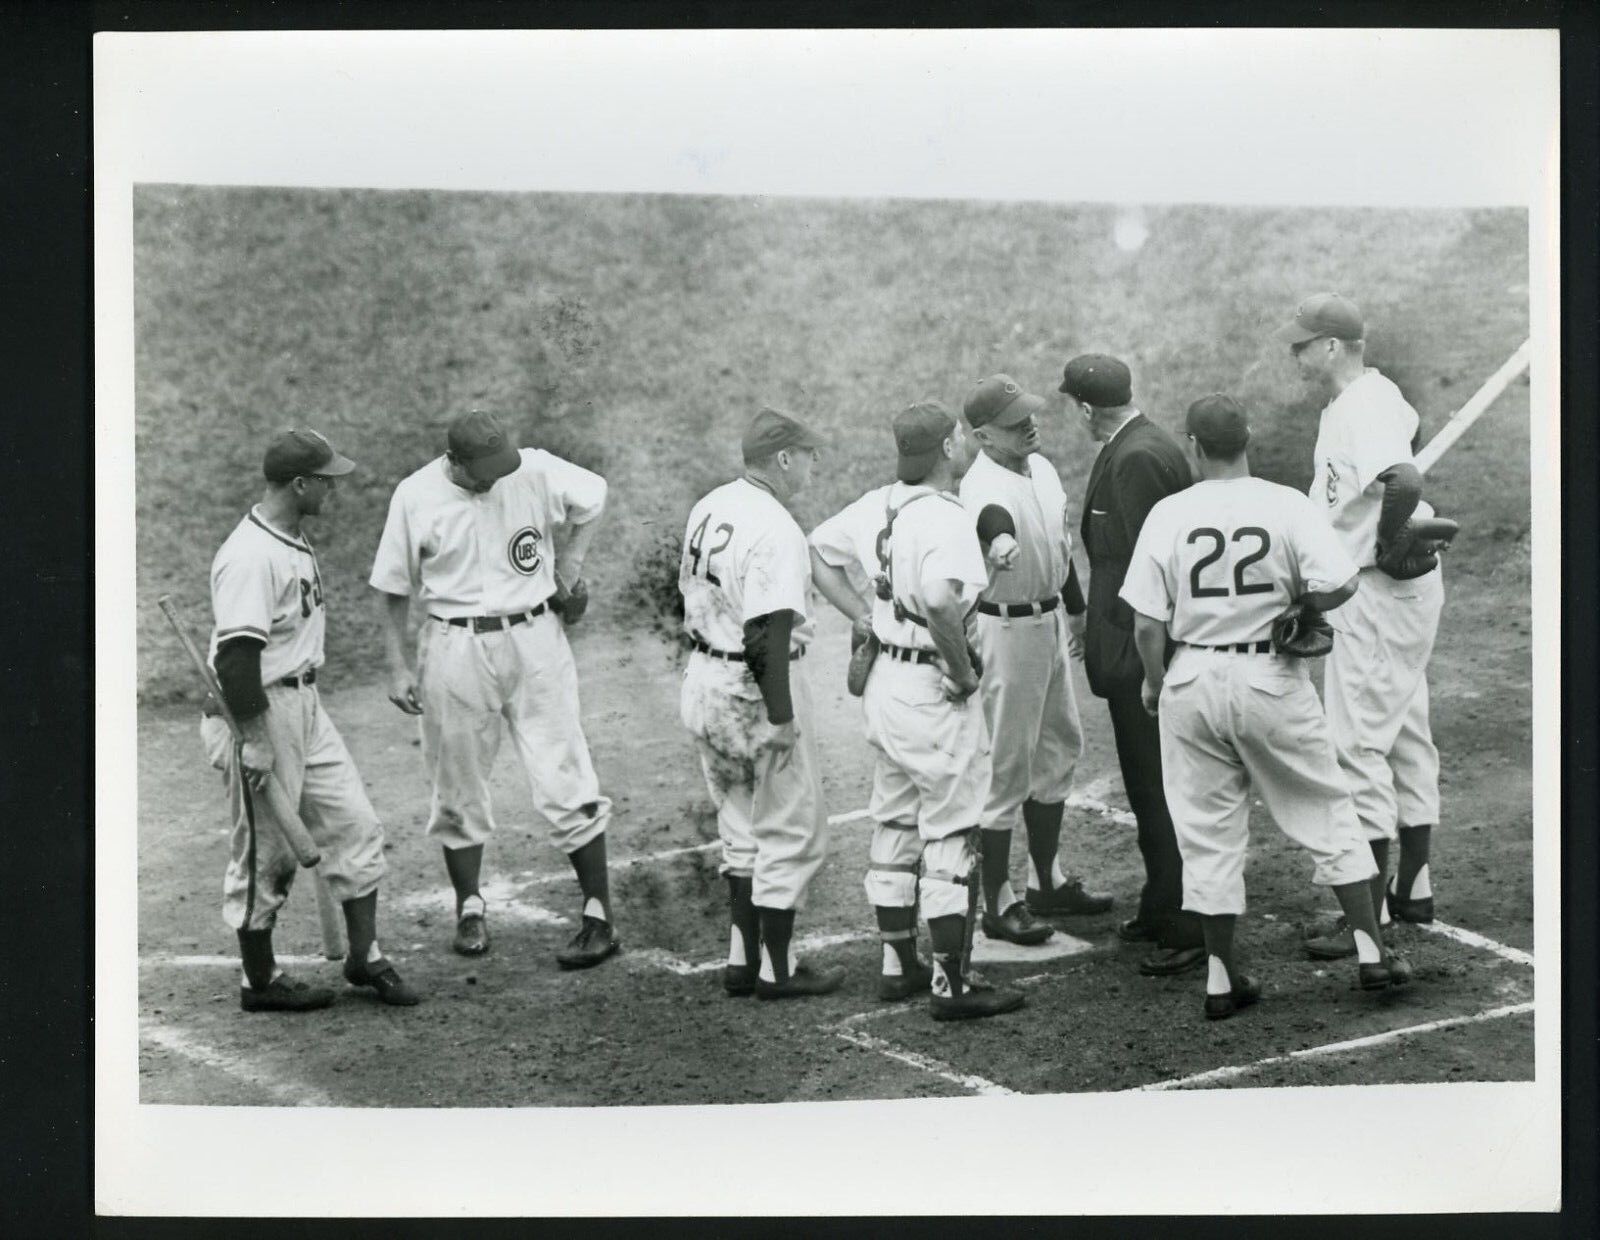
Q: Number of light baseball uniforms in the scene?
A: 7